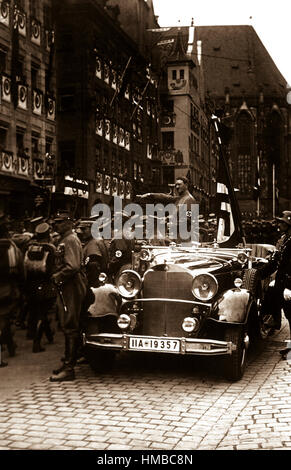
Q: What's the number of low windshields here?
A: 1